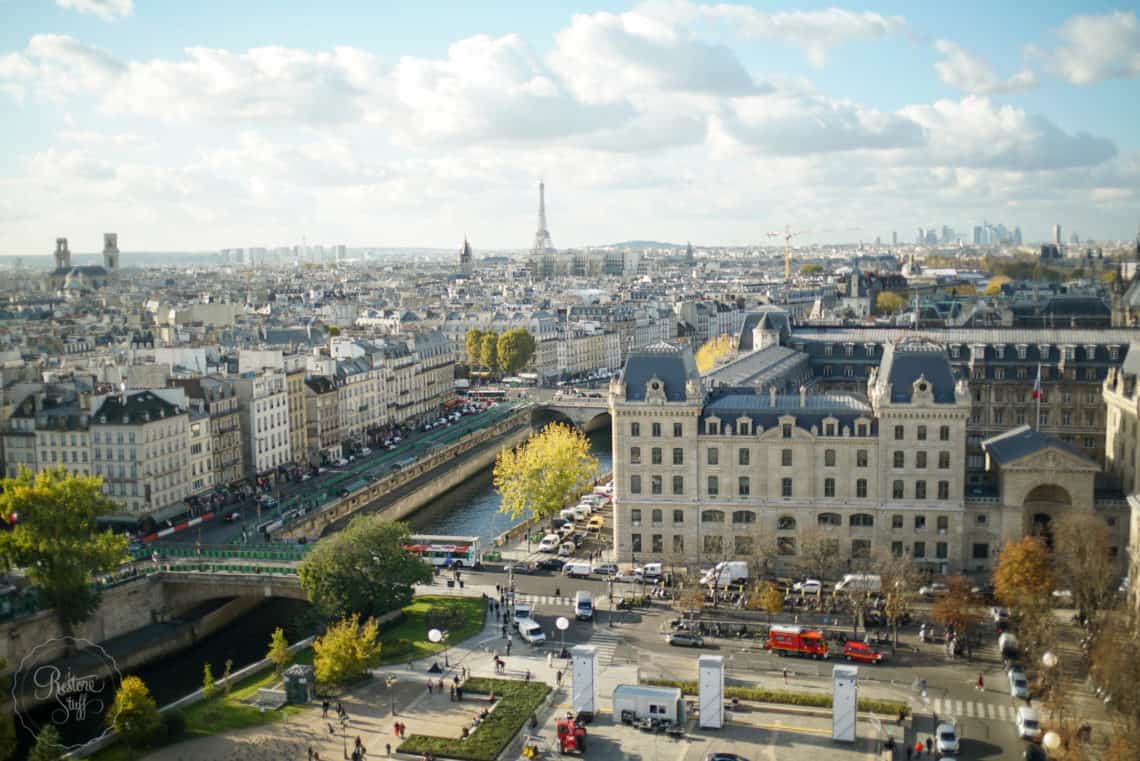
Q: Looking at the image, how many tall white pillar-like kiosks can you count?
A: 3